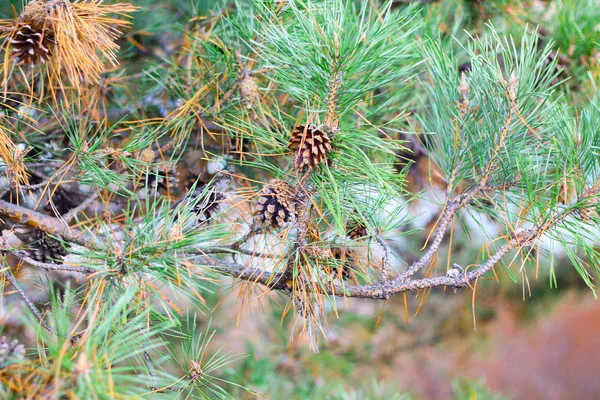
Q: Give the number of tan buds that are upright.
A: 2